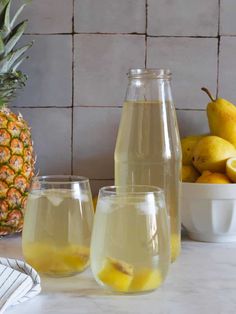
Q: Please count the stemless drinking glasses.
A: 2